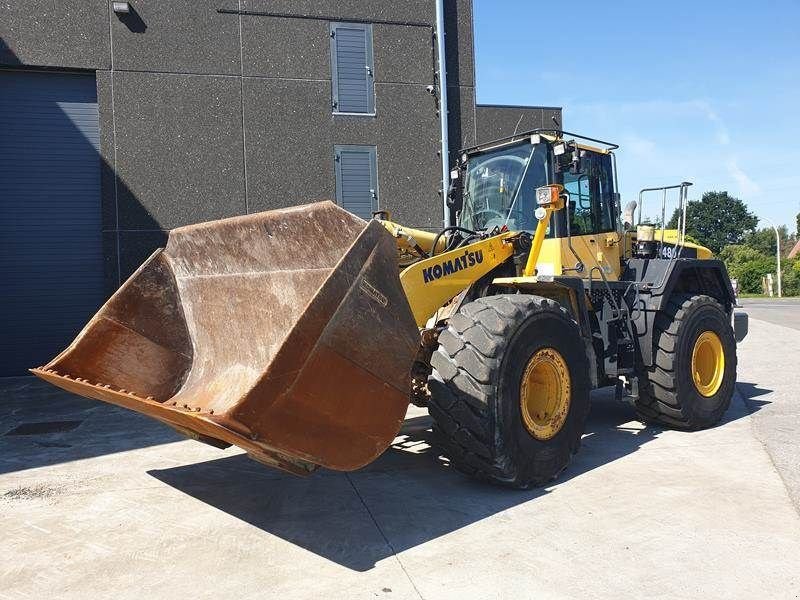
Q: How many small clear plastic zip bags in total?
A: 0